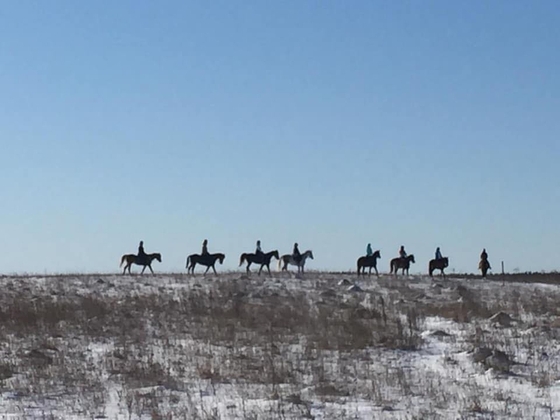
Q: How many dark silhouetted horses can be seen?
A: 7